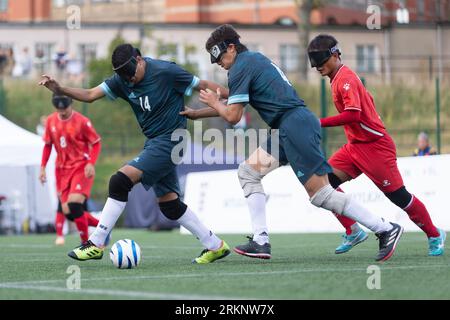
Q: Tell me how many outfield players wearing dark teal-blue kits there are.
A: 2